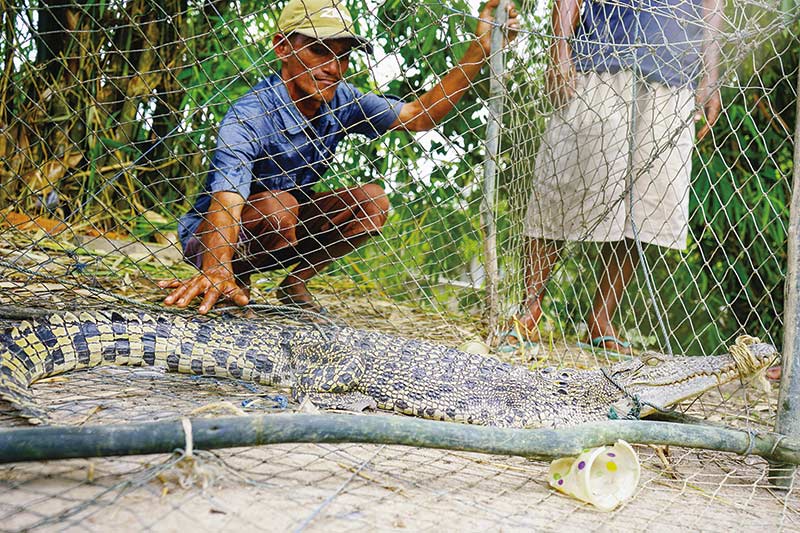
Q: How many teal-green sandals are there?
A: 2